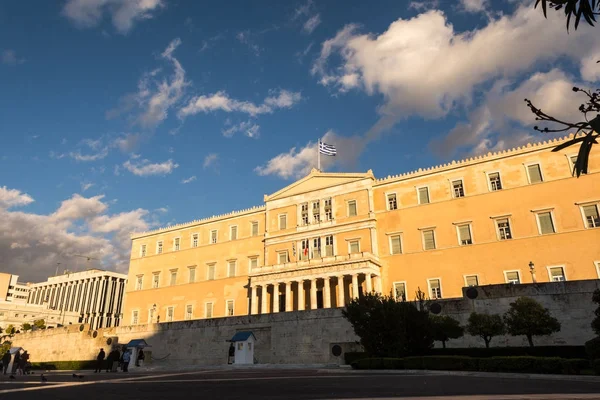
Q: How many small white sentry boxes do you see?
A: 3